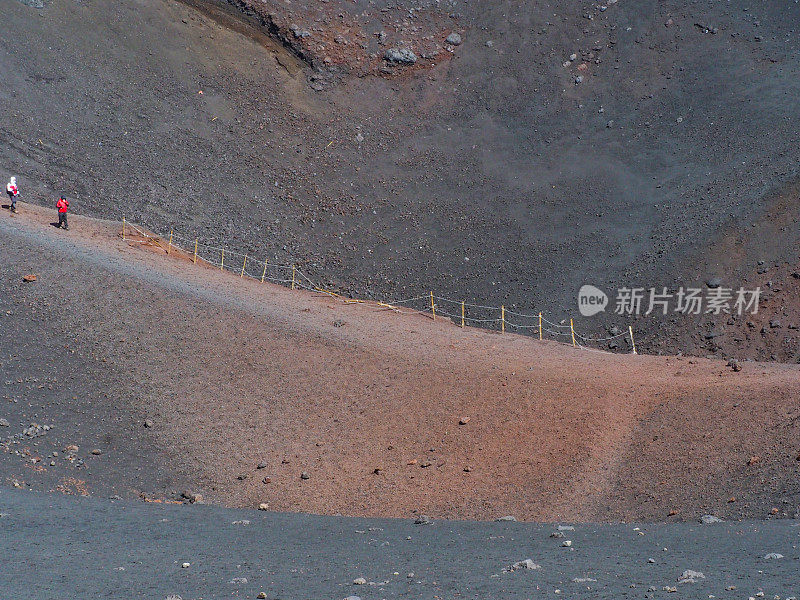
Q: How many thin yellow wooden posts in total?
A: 13